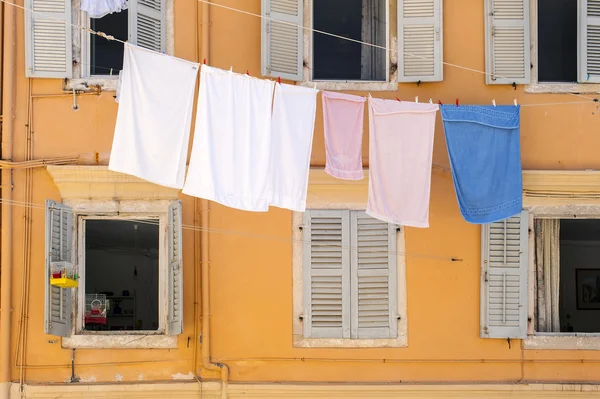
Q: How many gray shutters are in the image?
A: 11